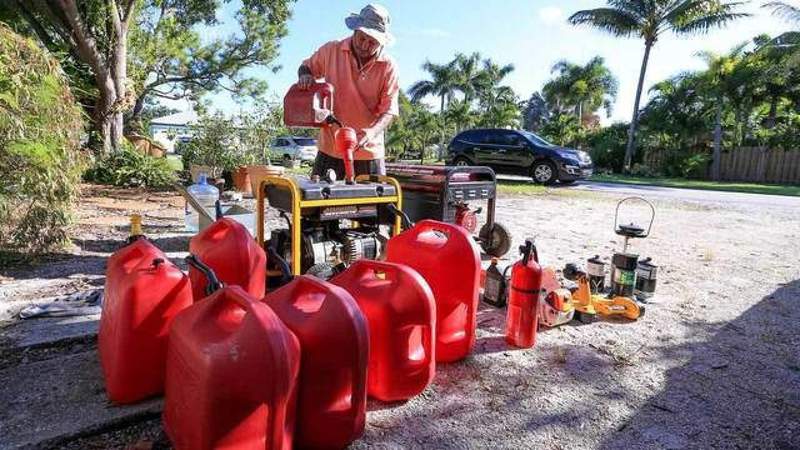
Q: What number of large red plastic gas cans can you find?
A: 6